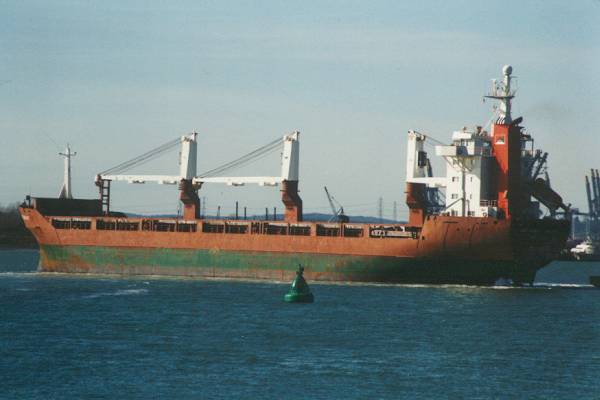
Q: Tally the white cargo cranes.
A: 3